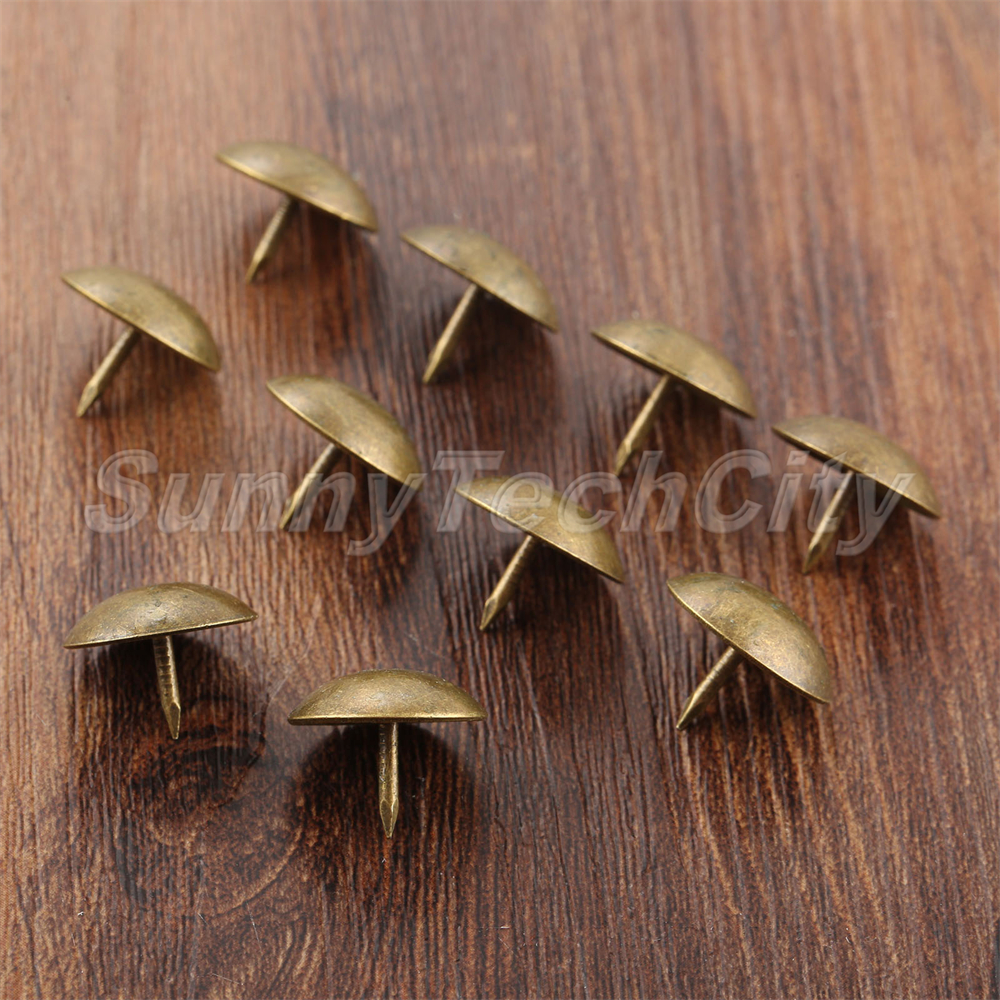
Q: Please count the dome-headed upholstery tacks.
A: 10